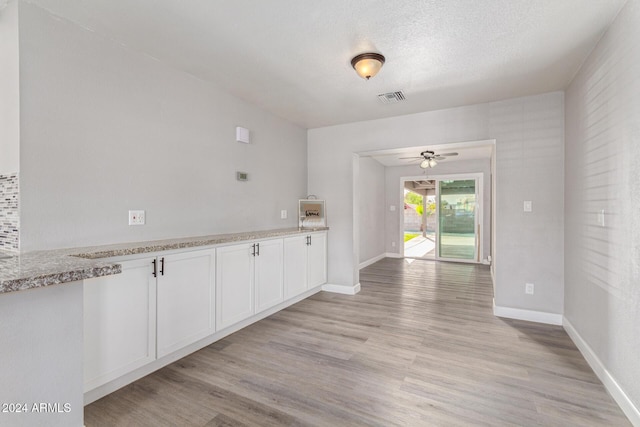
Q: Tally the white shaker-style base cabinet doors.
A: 6